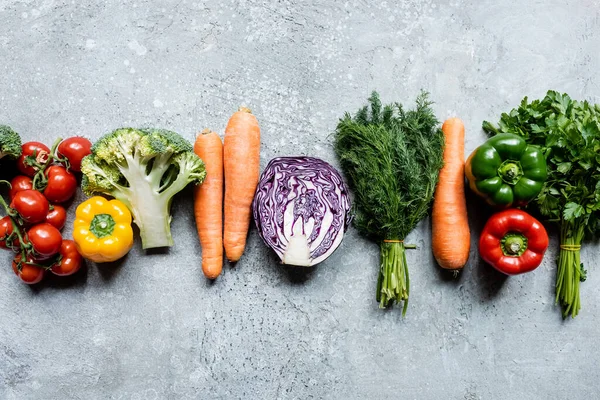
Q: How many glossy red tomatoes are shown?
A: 10